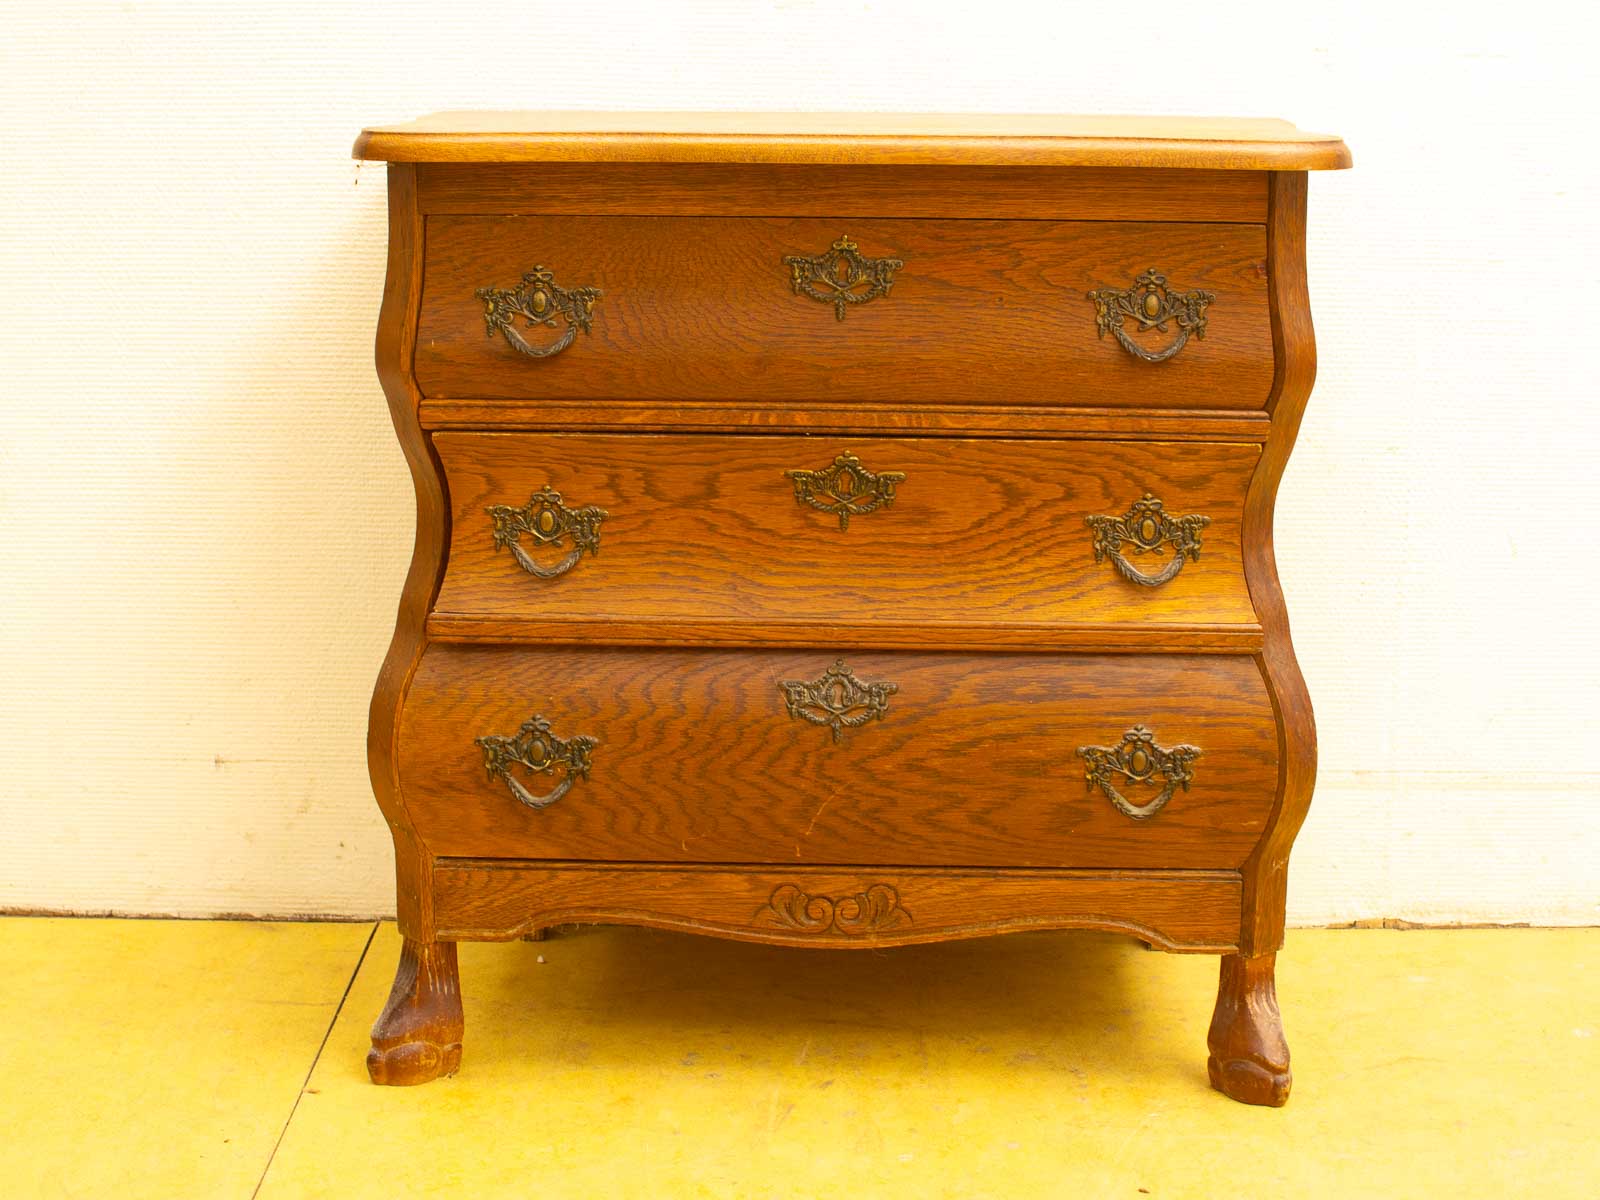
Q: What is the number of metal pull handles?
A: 6